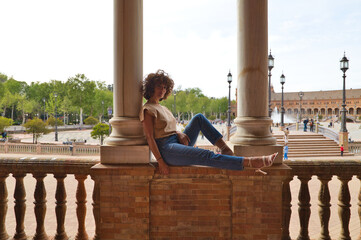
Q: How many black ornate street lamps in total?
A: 4